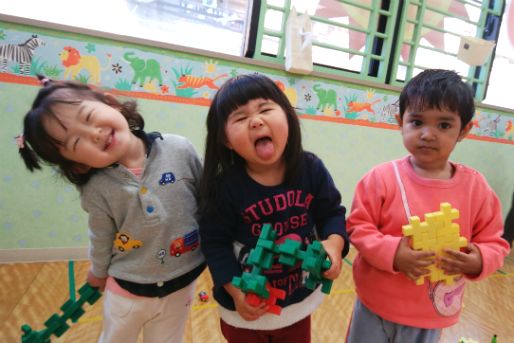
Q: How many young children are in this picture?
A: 3